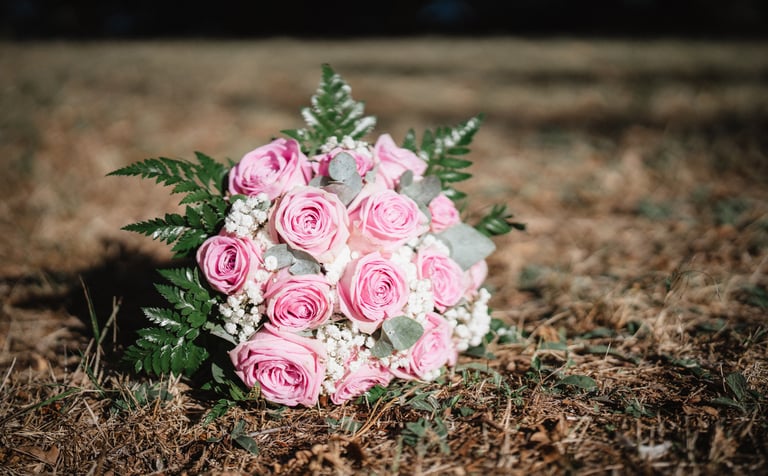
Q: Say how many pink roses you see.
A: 14